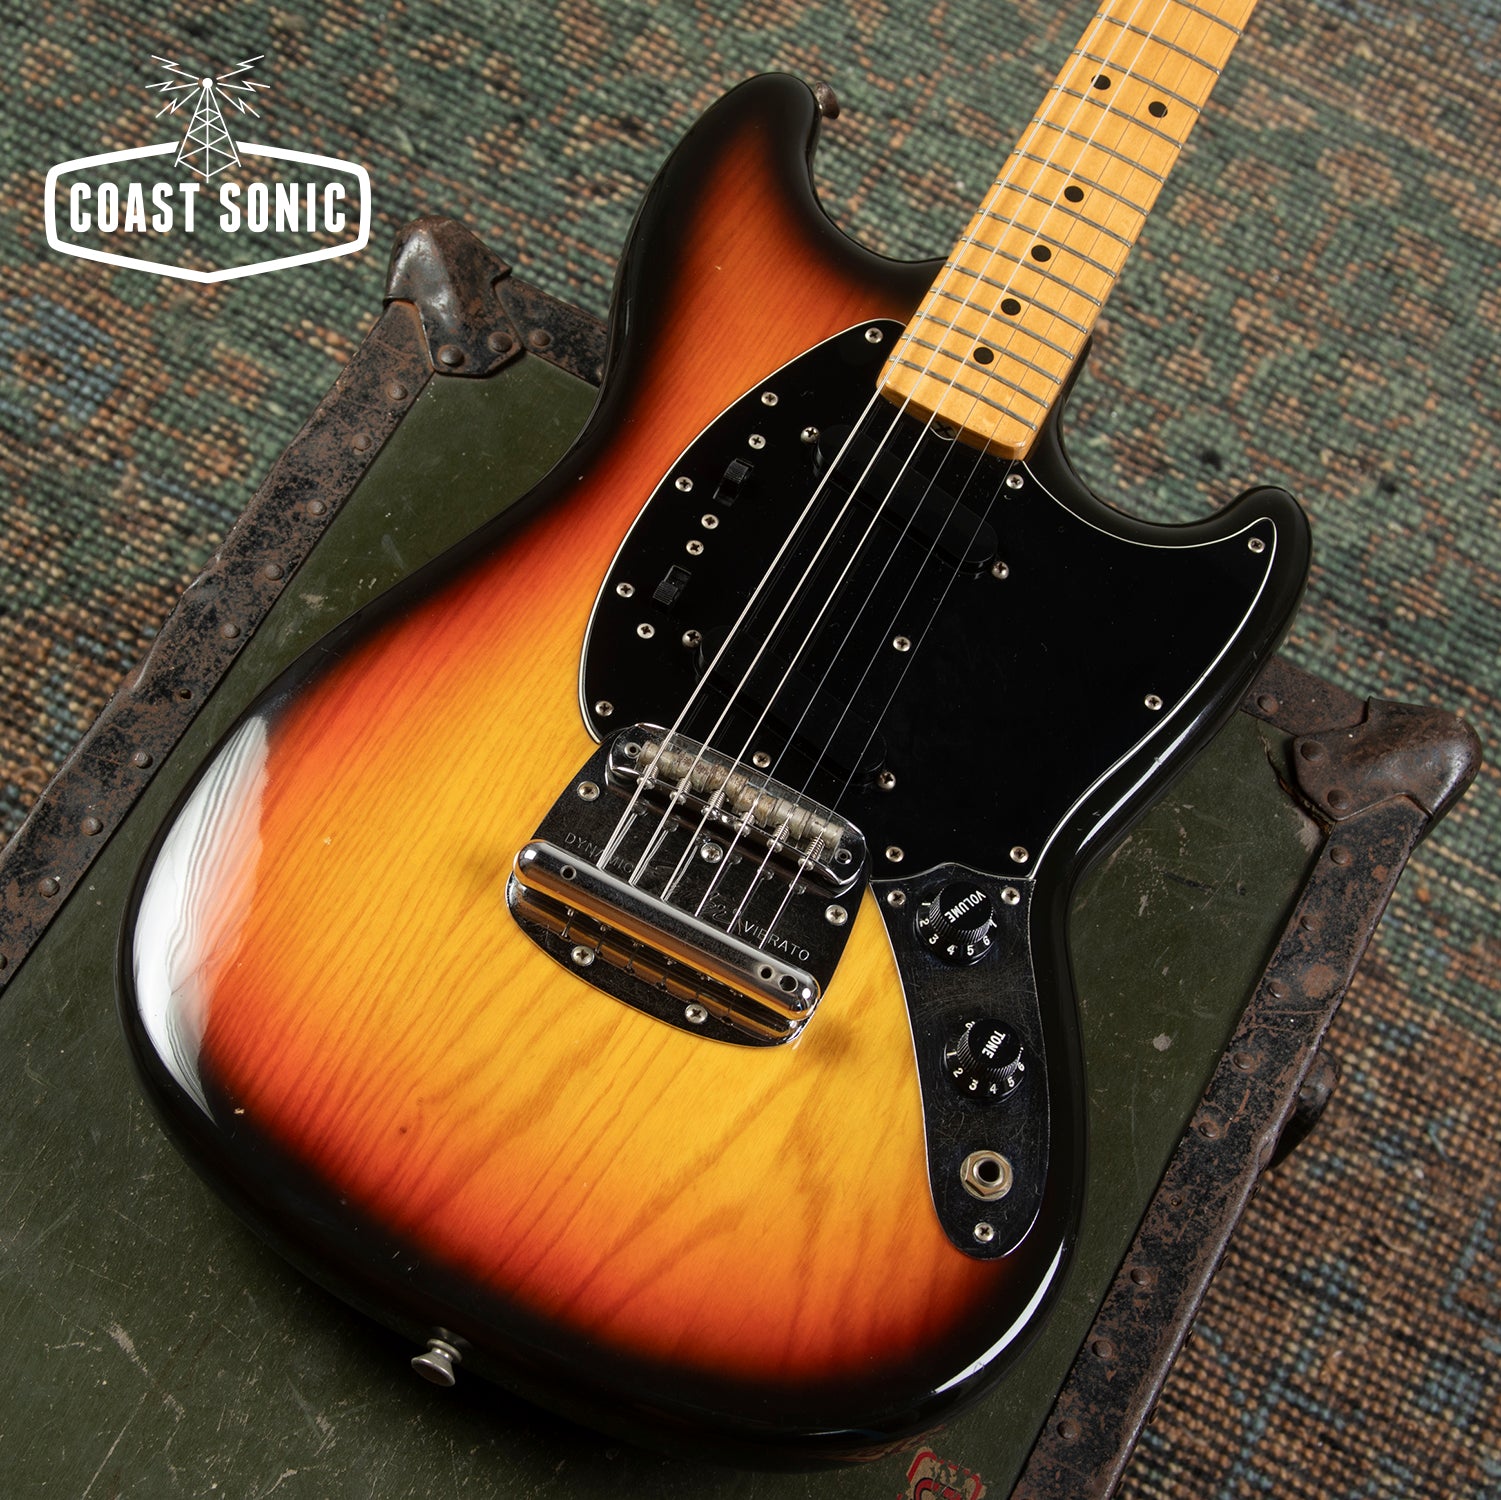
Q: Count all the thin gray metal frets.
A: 14